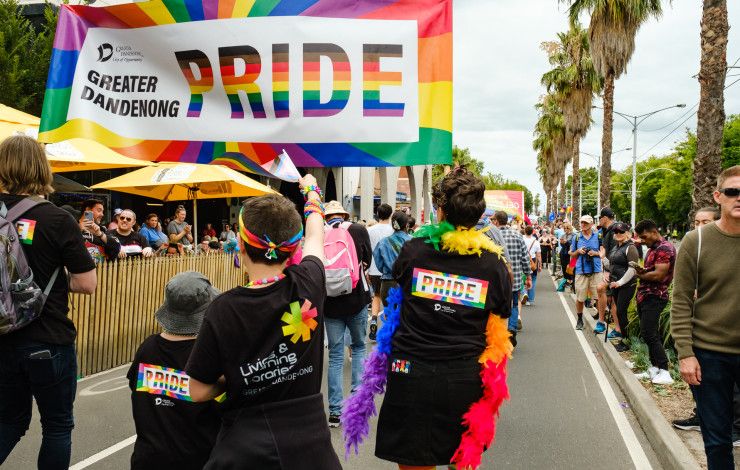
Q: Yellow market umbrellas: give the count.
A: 3